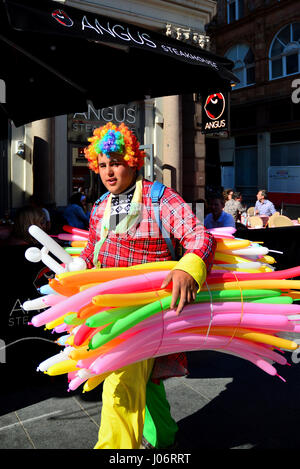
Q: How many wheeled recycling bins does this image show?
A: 0